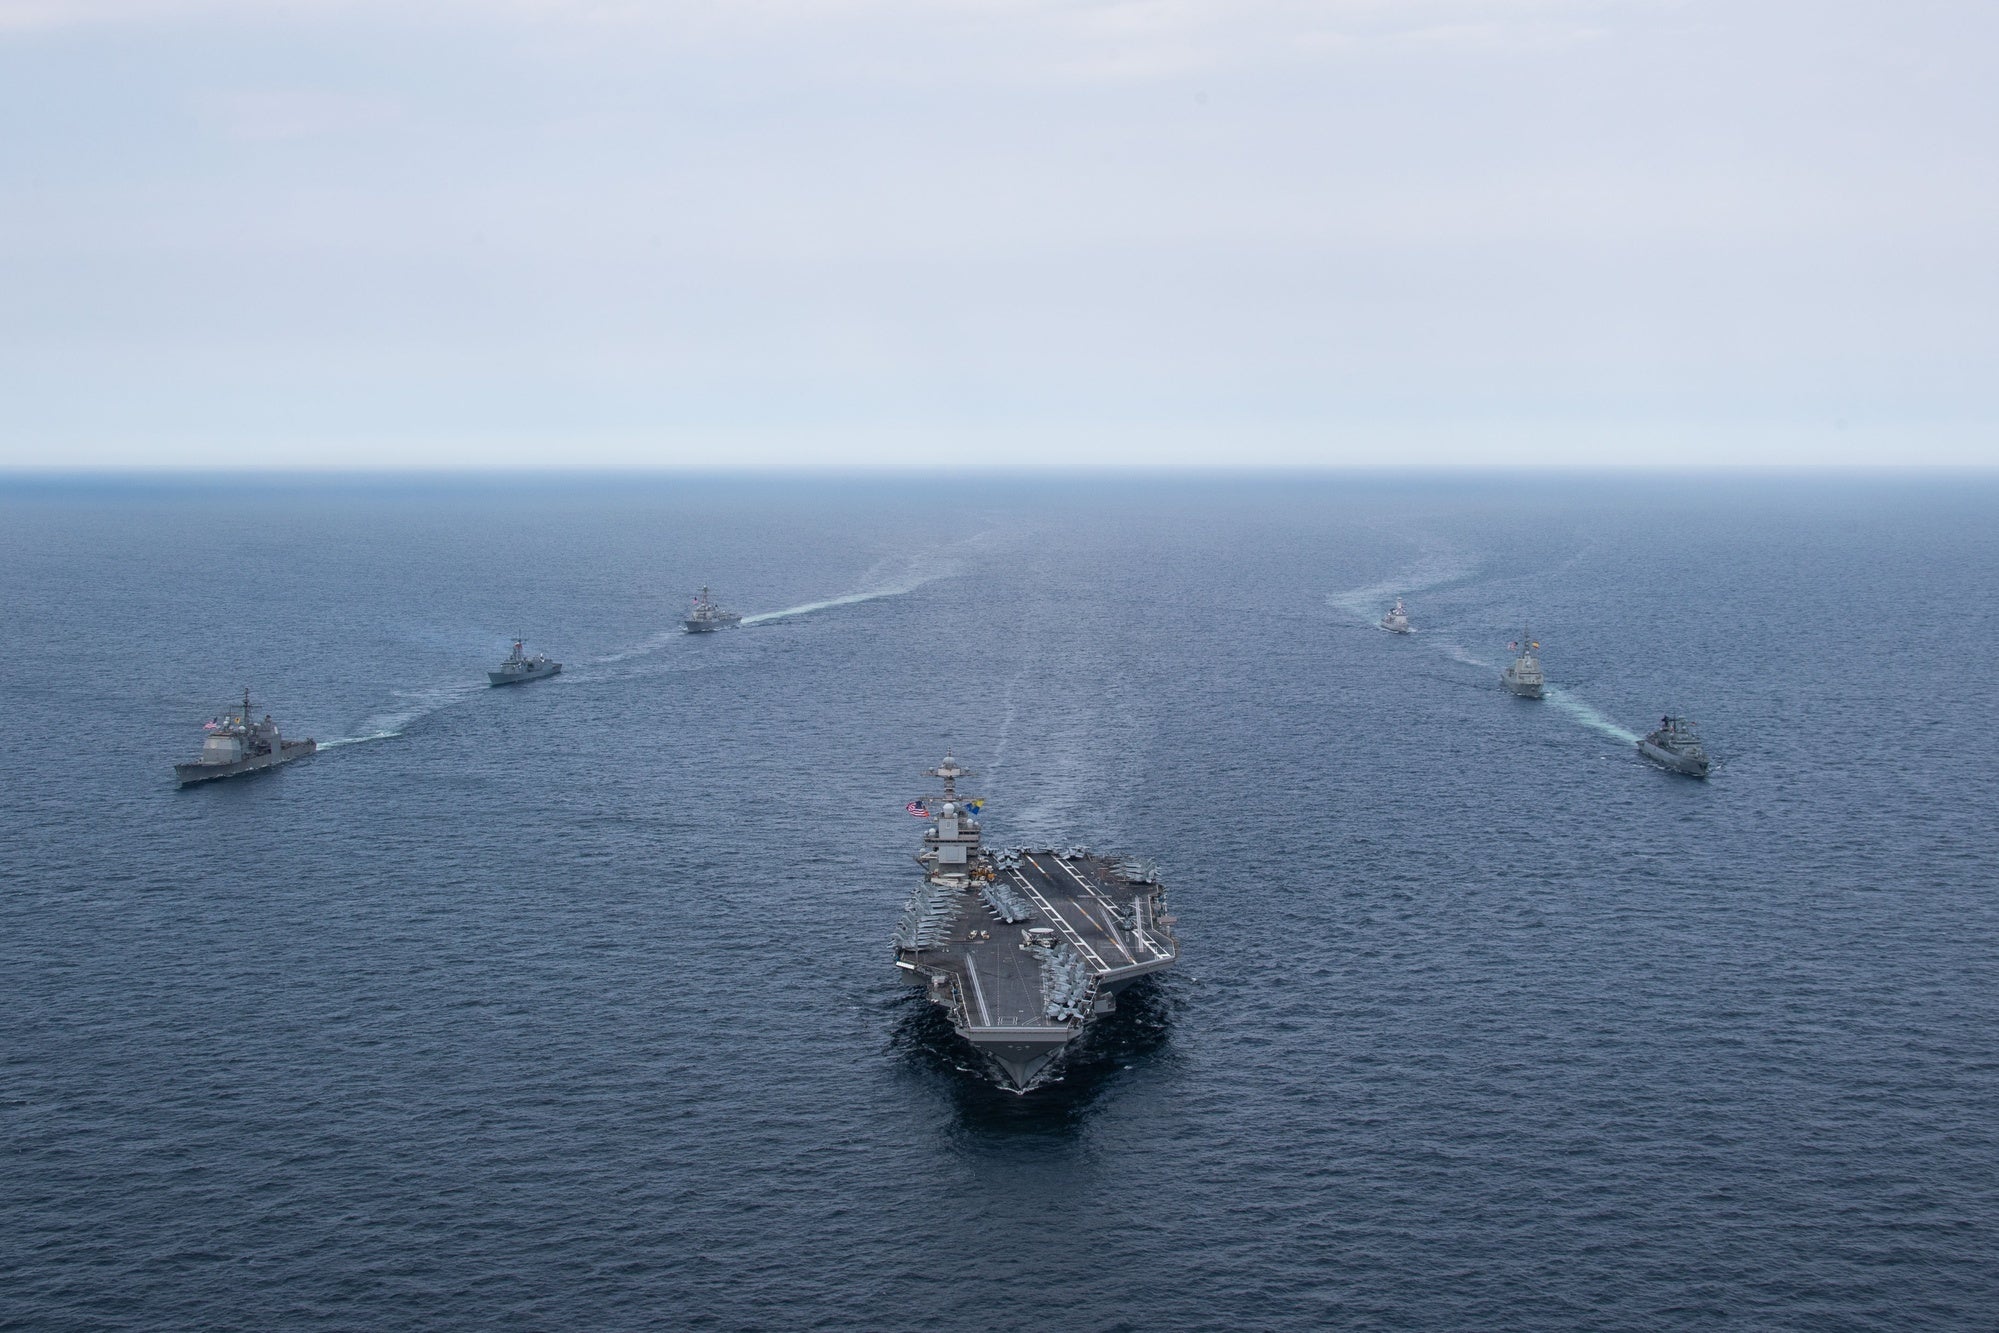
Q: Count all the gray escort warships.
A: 6